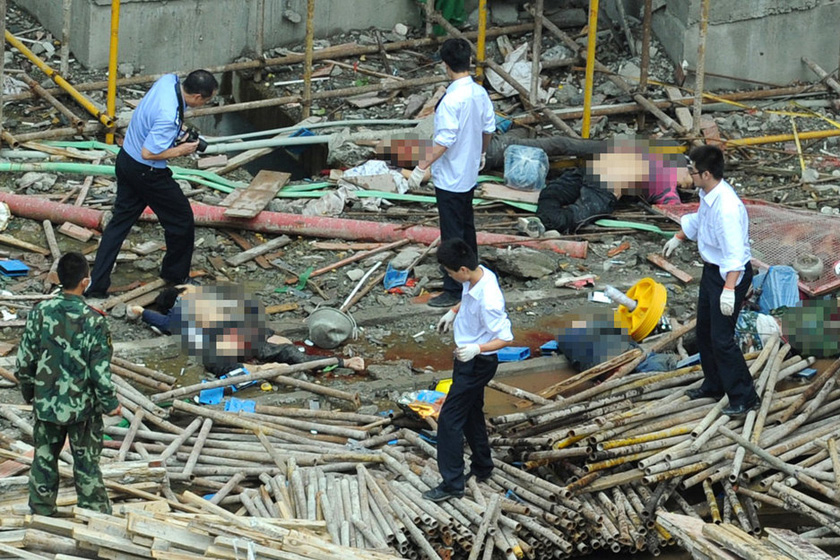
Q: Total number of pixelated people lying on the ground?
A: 5